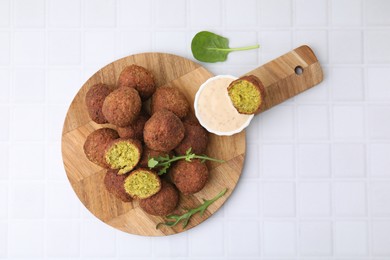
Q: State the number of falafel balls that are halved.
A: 3